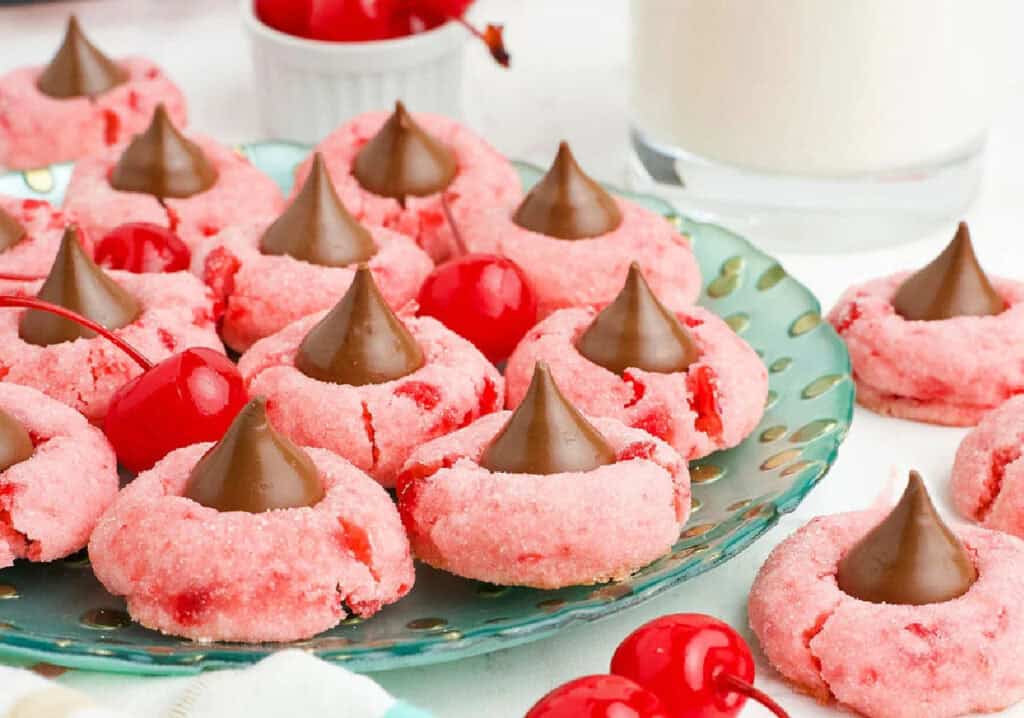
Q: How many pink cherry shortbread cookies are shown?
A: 15